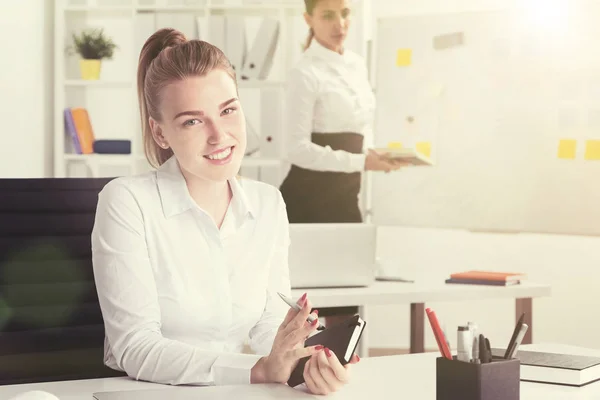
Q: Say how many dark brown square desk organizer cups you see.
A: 1